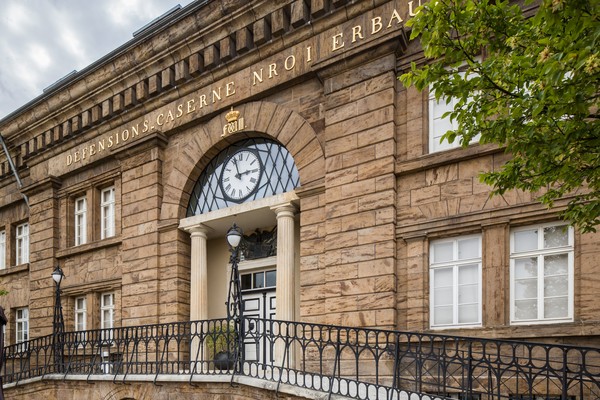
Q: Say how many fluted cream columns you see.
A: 2